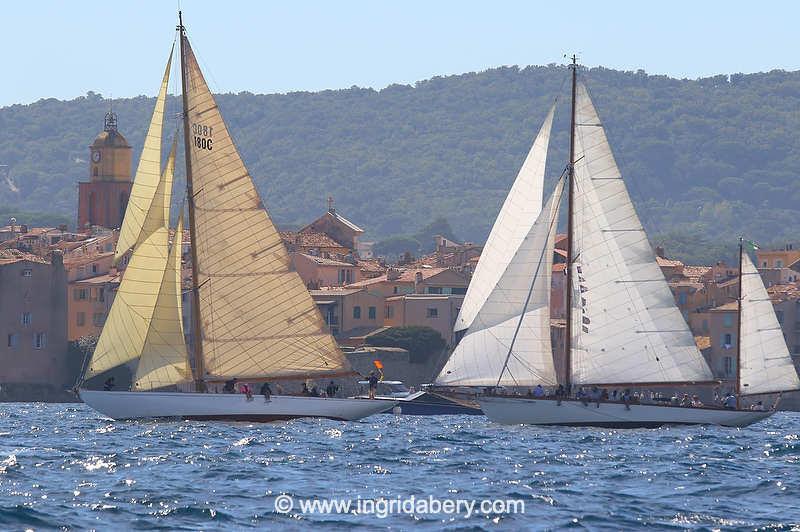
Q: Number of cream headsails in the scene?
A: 3